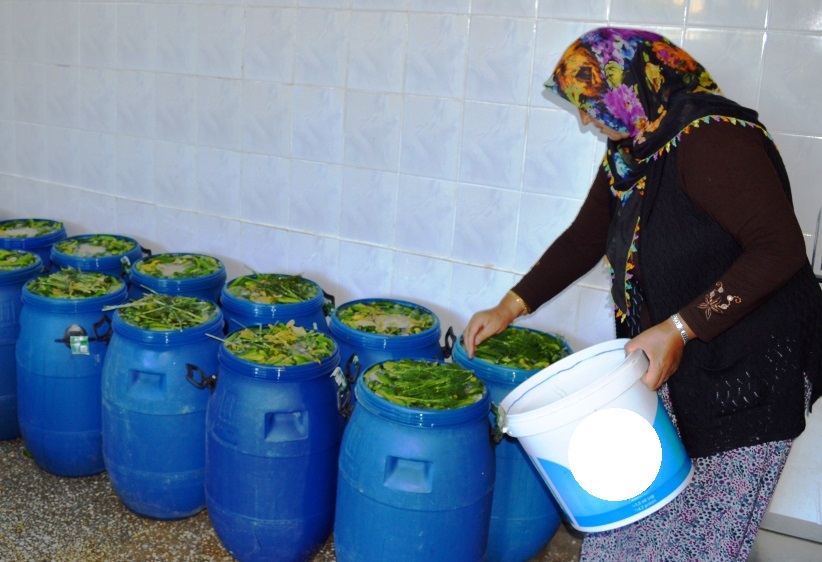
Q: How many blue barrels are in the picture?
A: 11